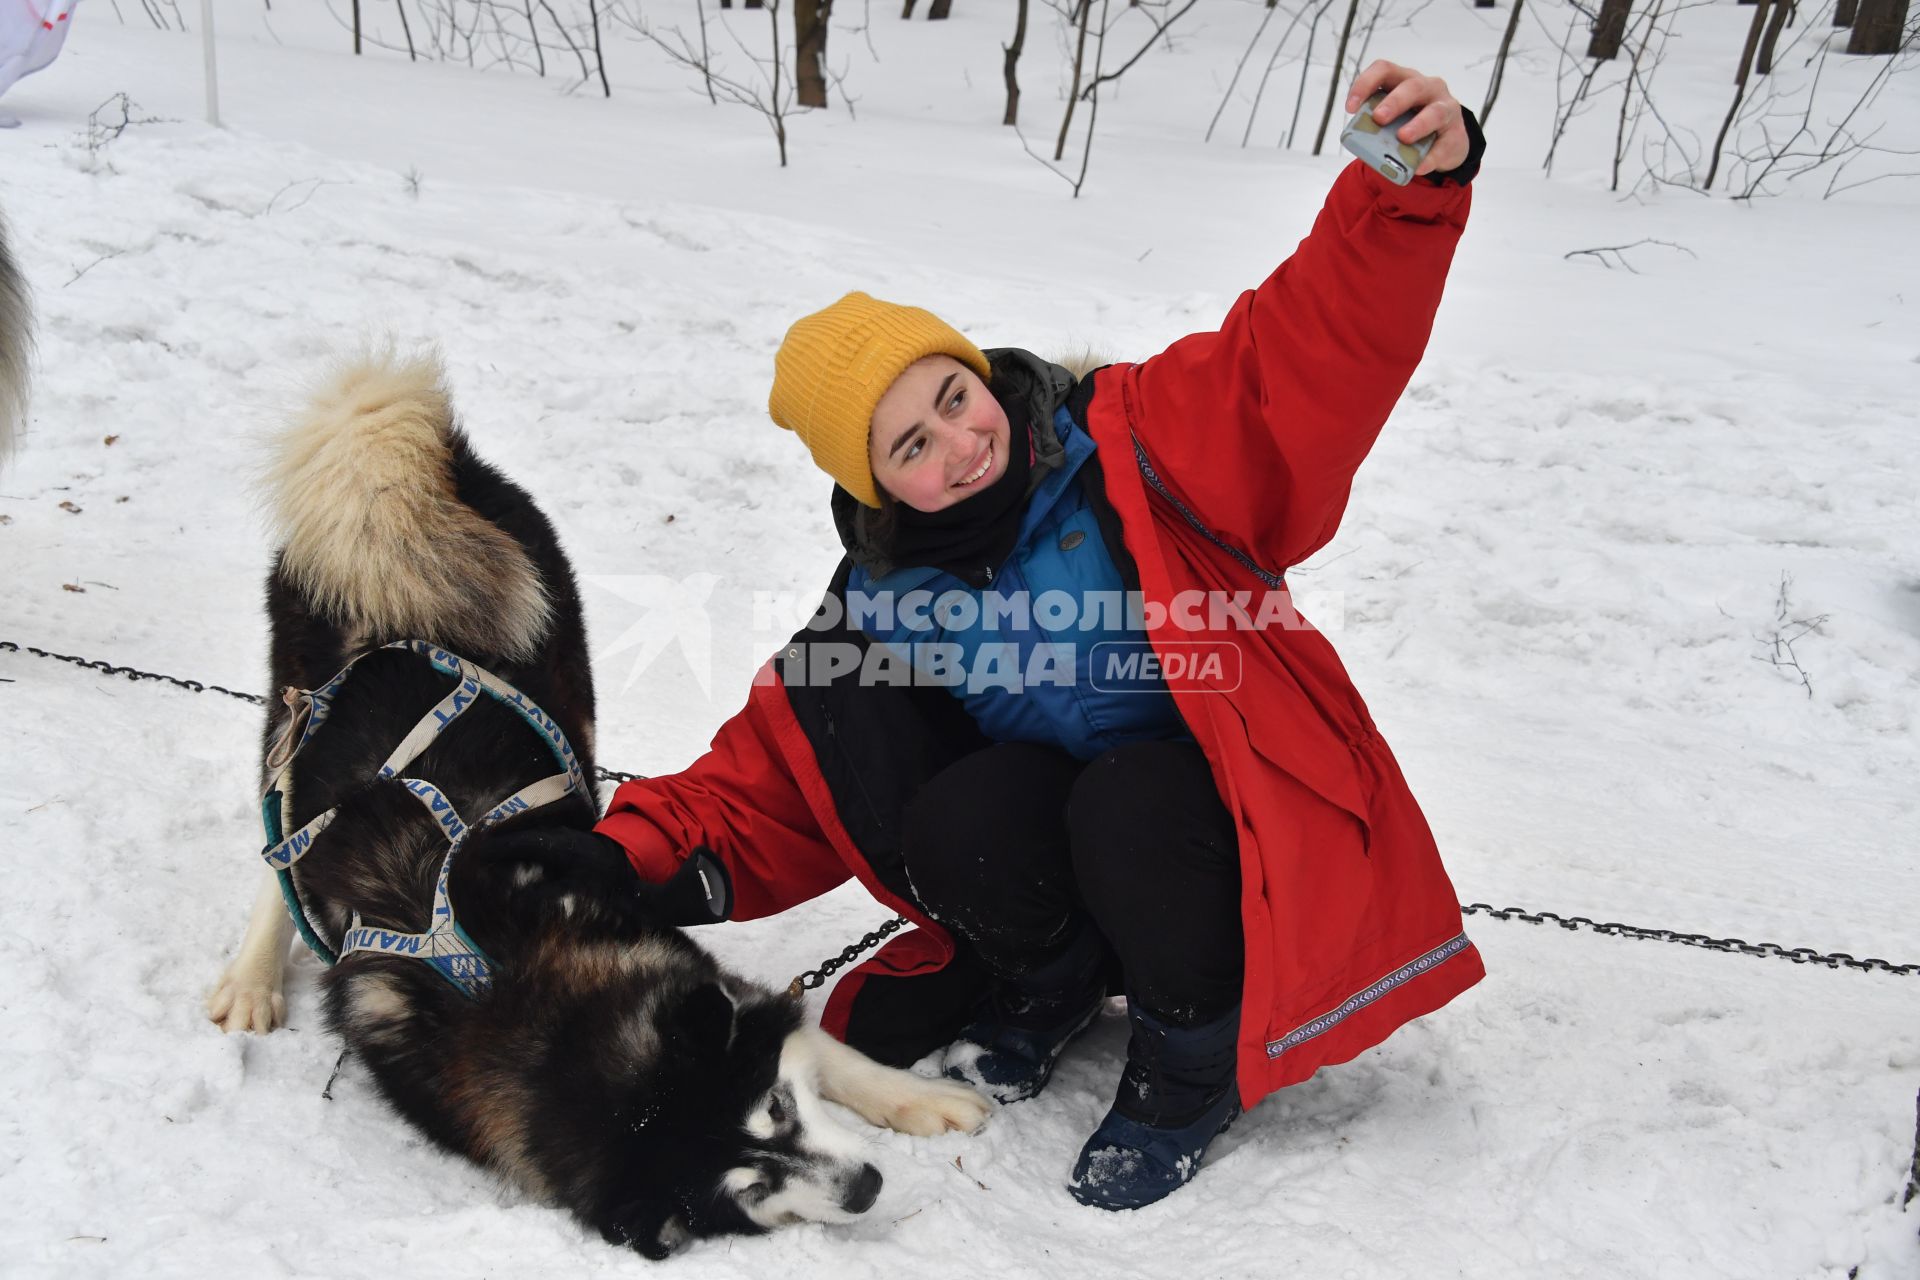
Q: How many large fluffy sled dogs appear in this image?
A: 1